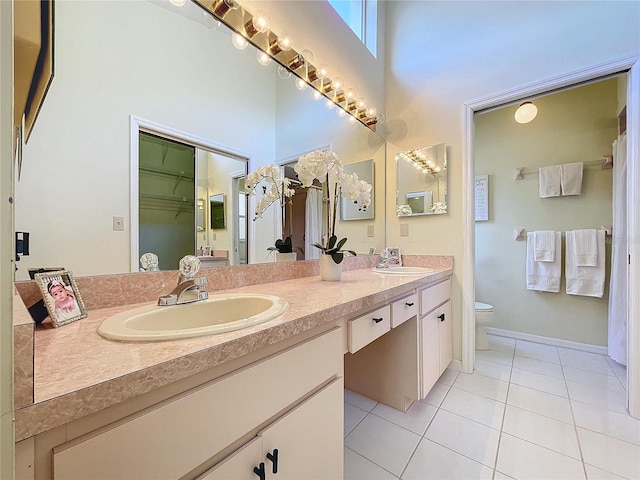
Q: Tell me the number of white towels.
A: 6